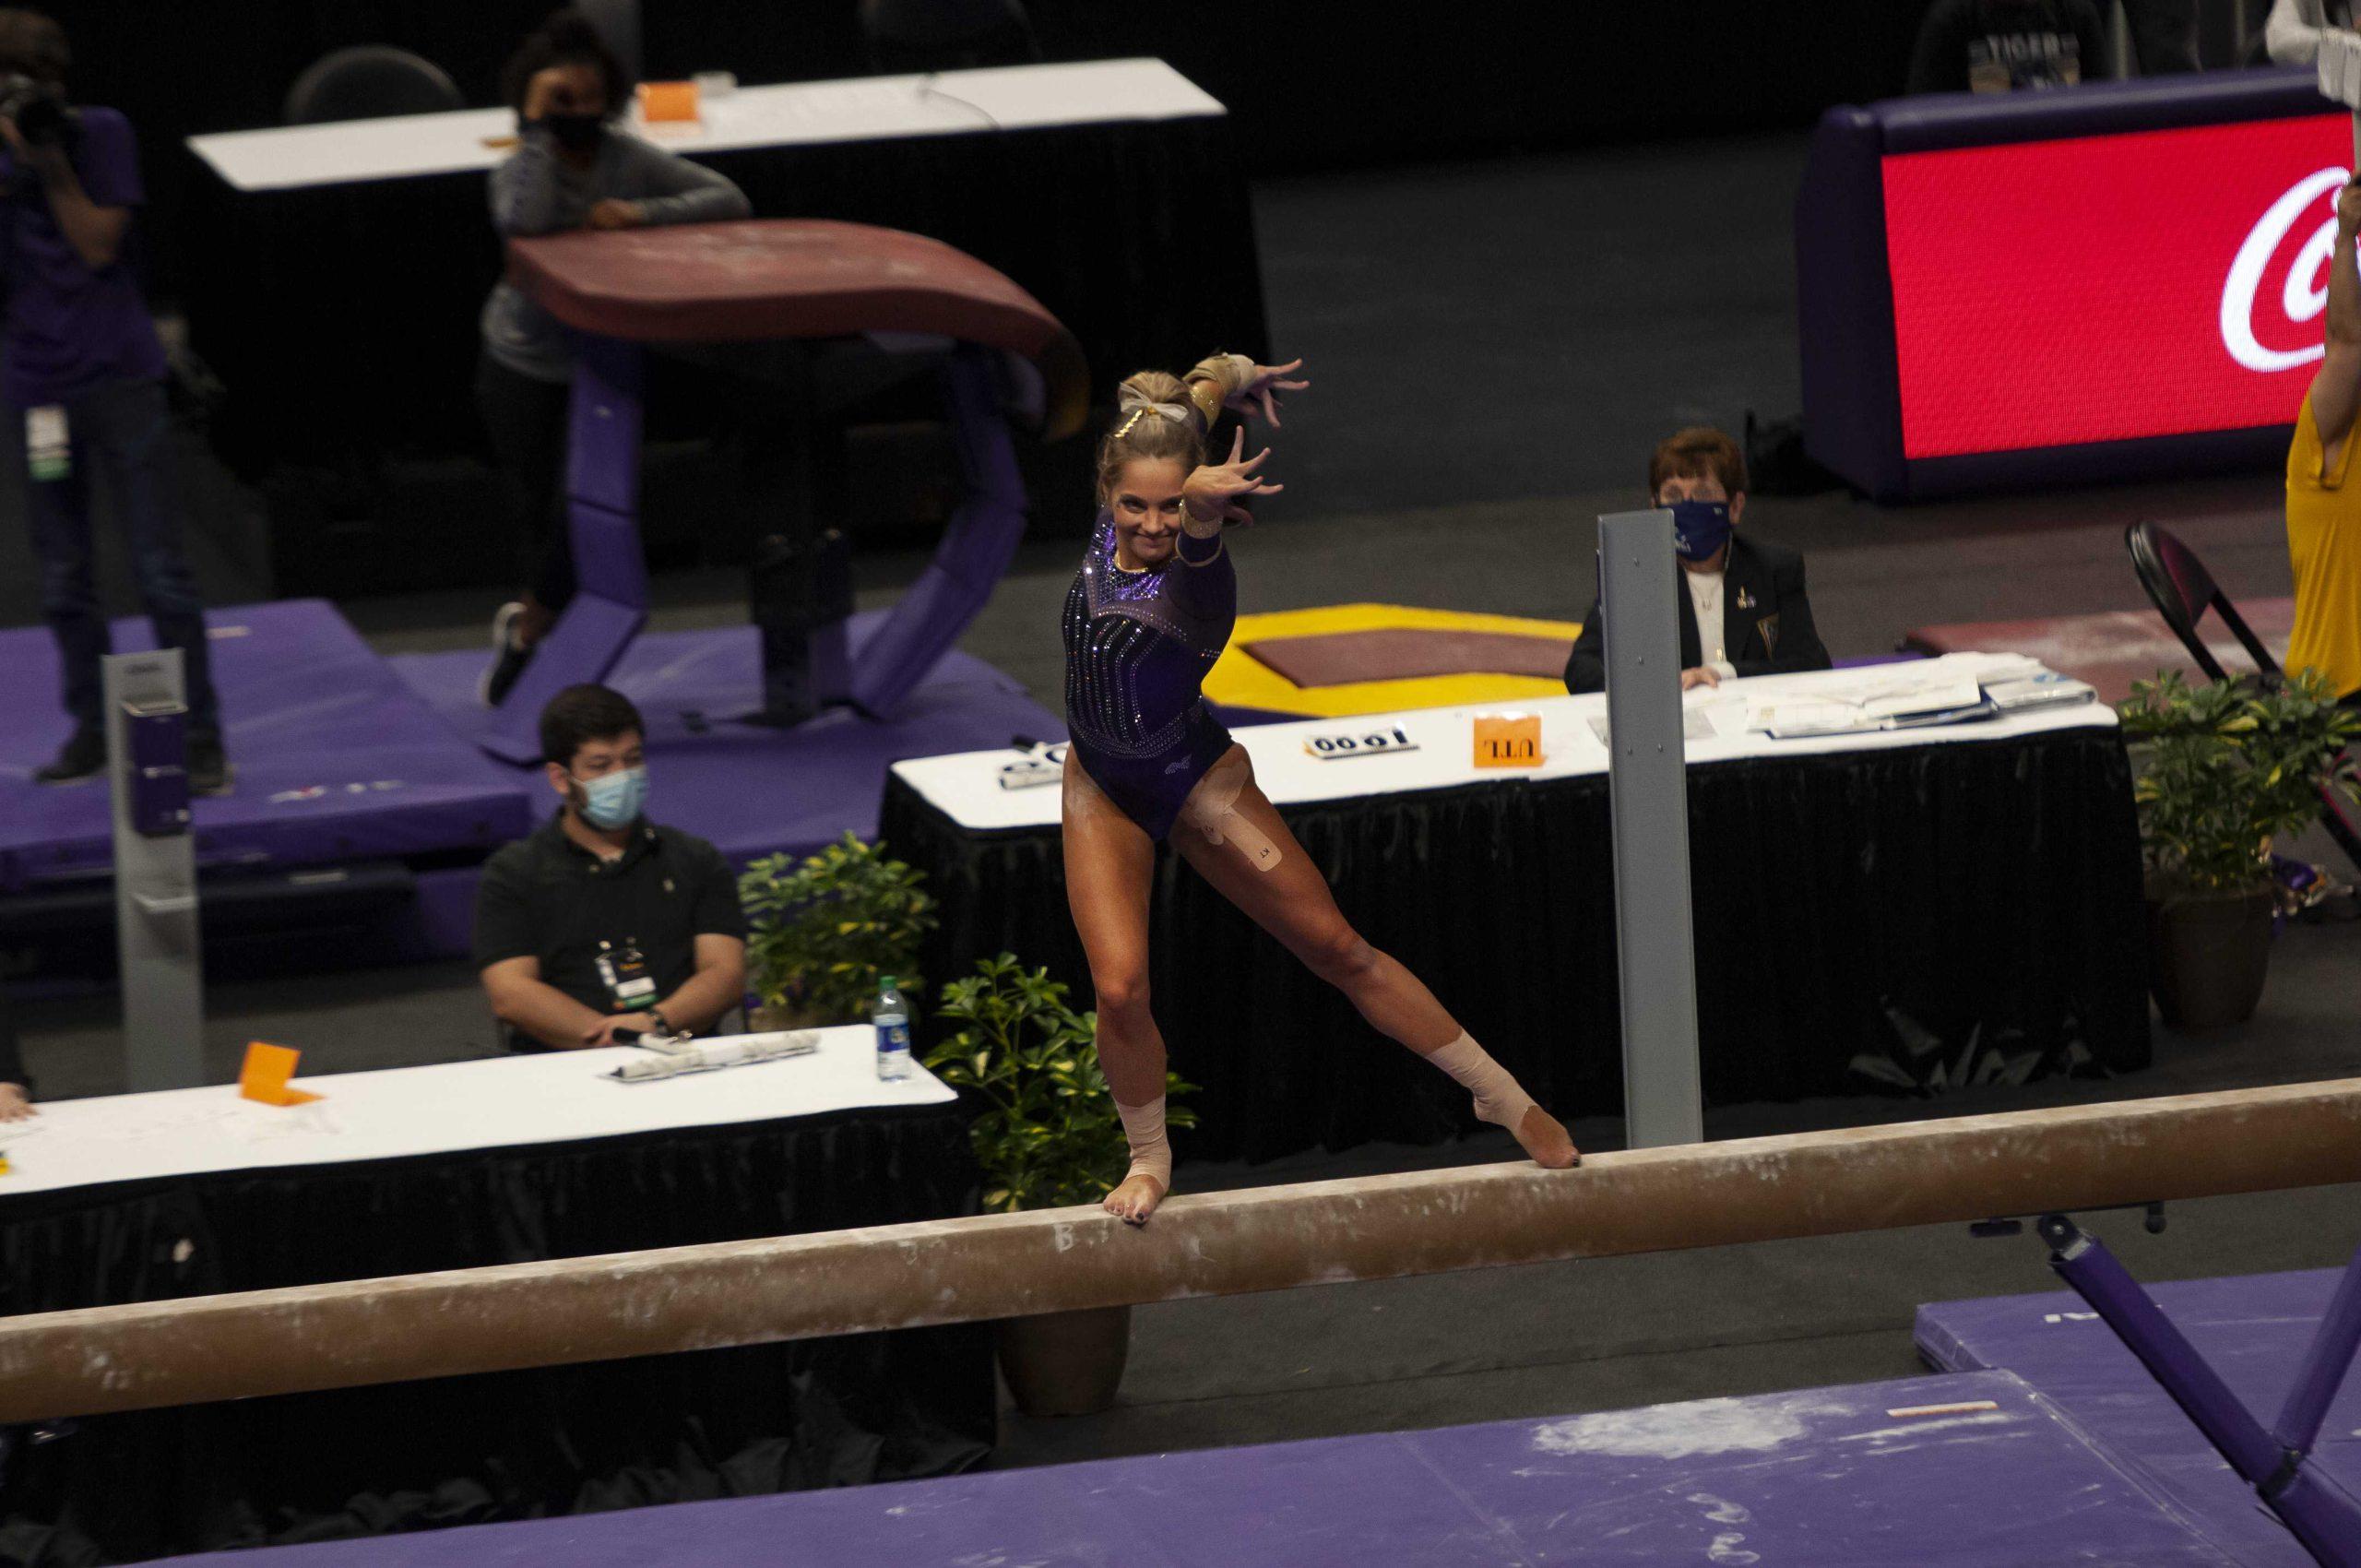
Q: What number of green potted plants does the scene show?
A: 3